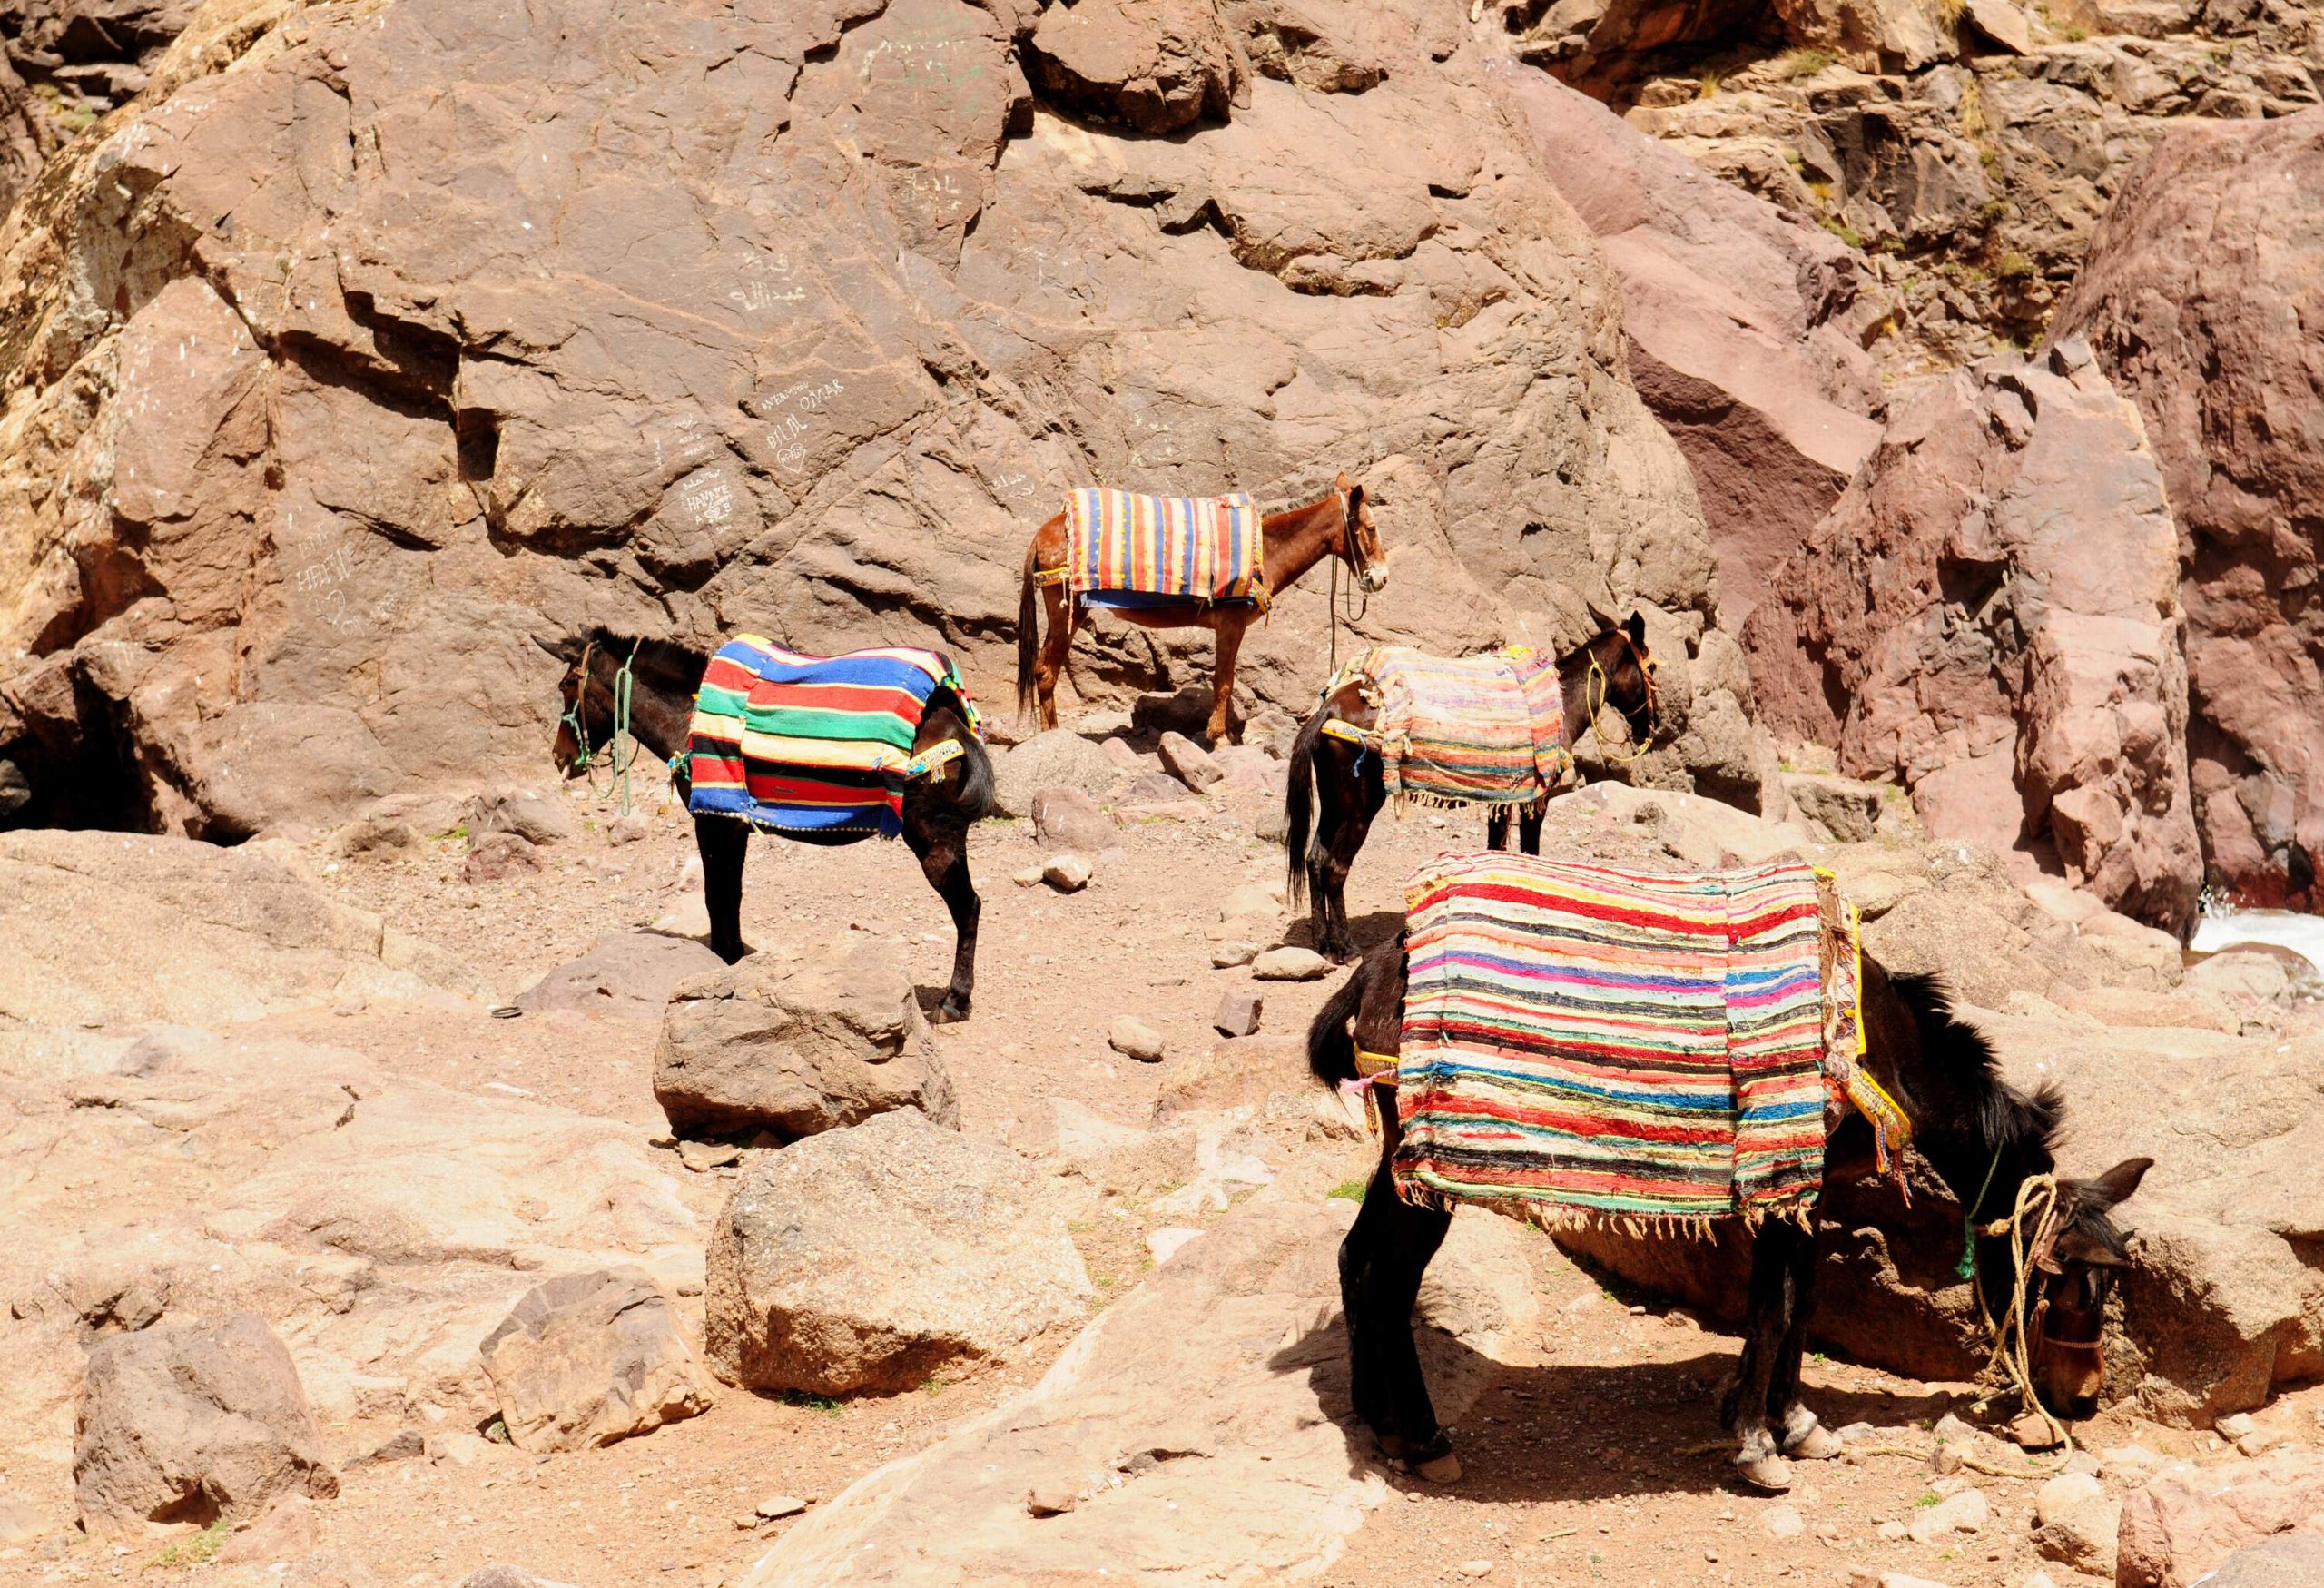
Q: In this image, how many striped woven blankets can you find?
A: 4